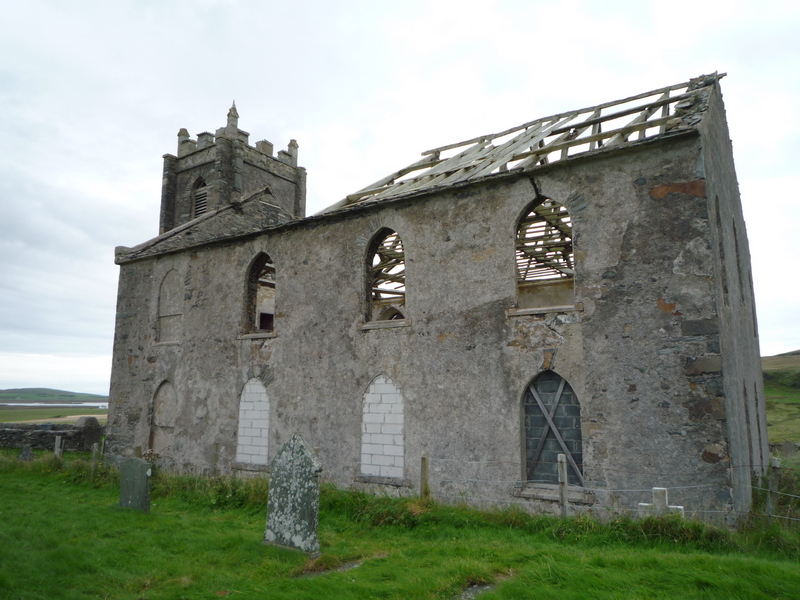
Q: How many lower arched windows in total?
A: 4